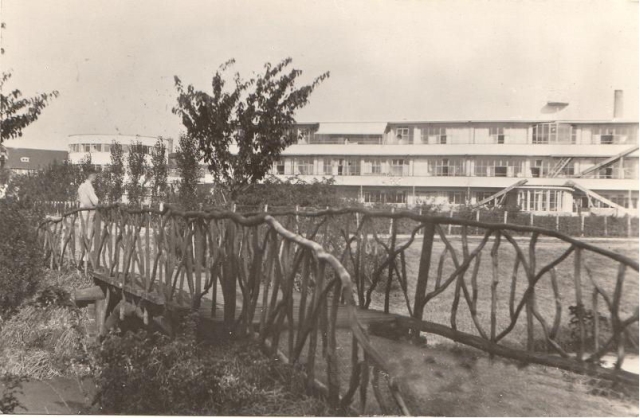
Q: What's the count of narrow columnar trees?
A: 4